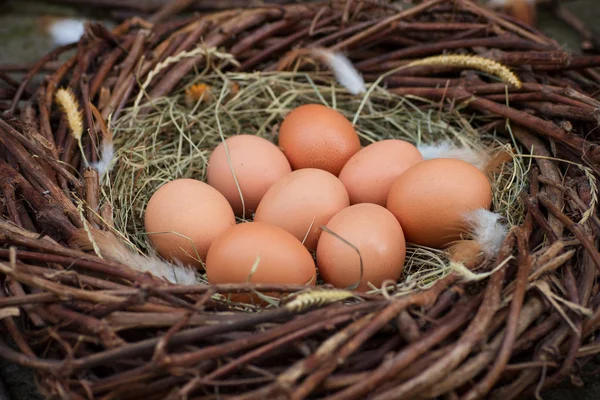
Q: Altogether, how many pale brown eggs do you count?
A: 8